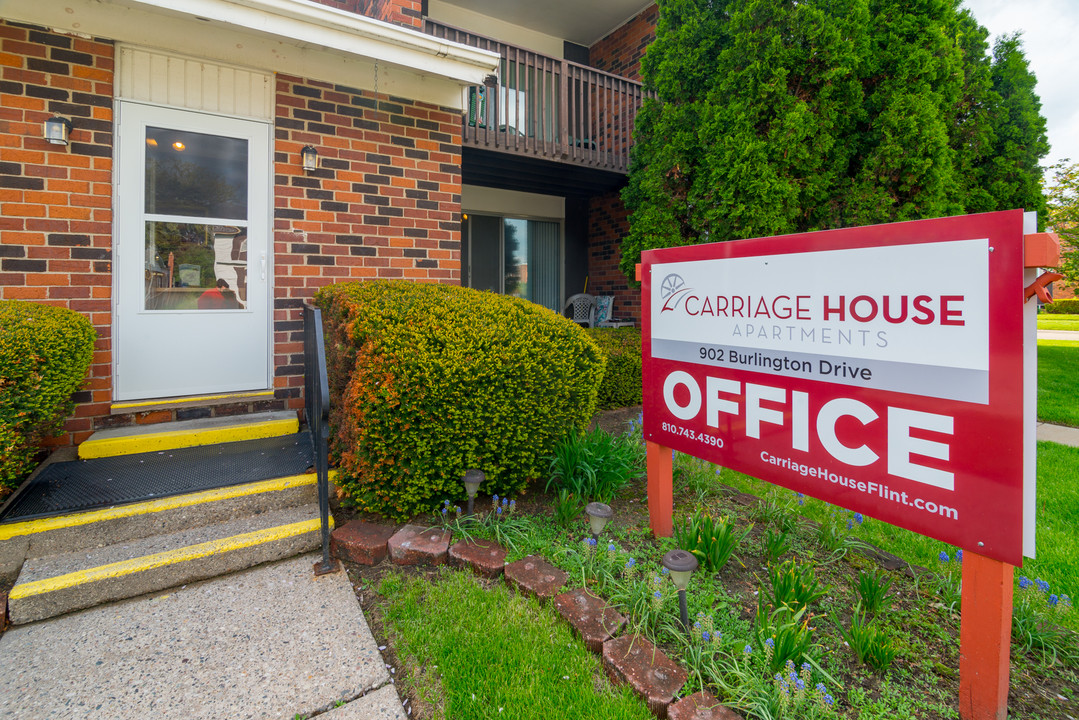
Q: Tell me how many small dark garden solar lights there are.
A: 3